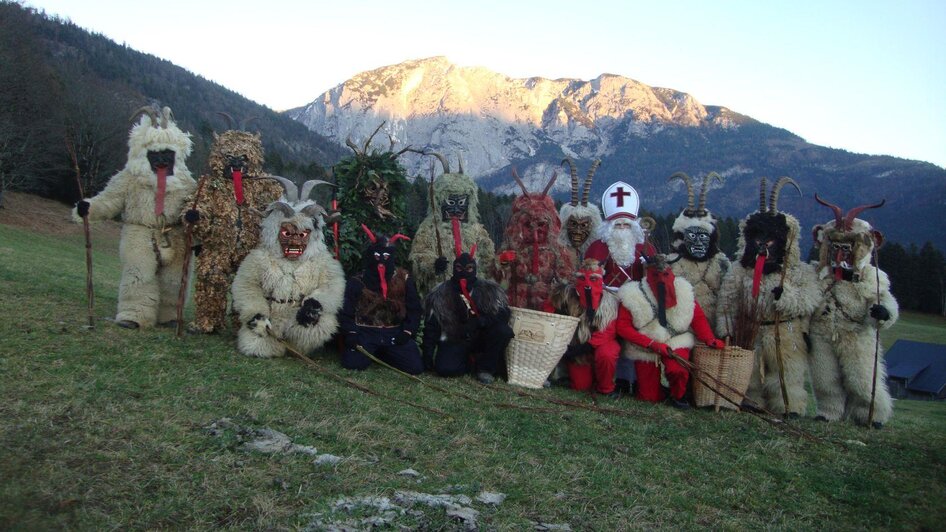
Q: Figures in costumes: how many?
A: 15